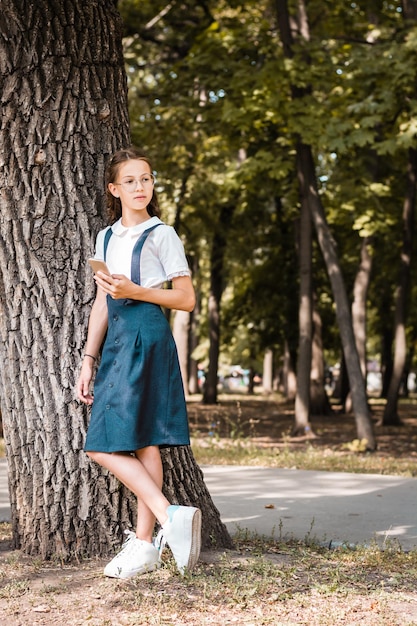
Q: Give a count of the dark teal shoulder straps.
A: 2